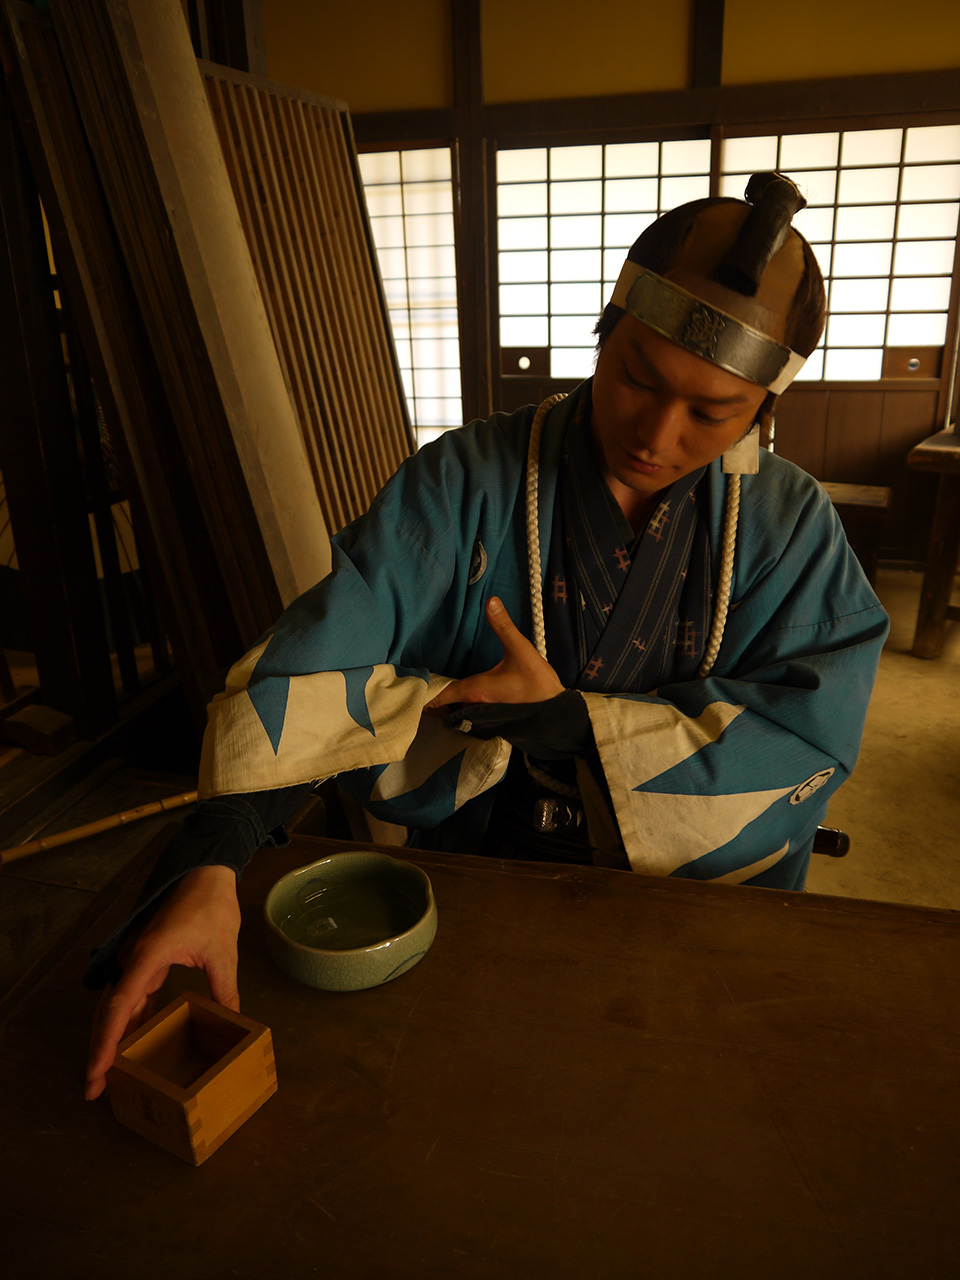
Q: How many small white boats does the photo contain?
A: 0